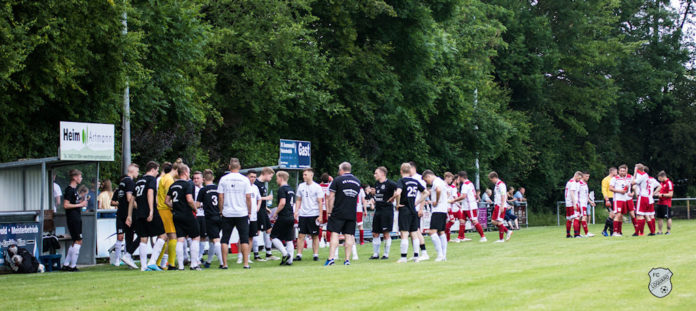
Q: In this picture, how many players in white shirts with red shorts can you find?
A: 12